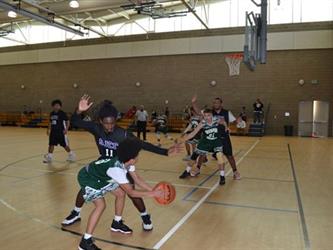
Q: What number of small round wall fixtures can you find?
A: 5